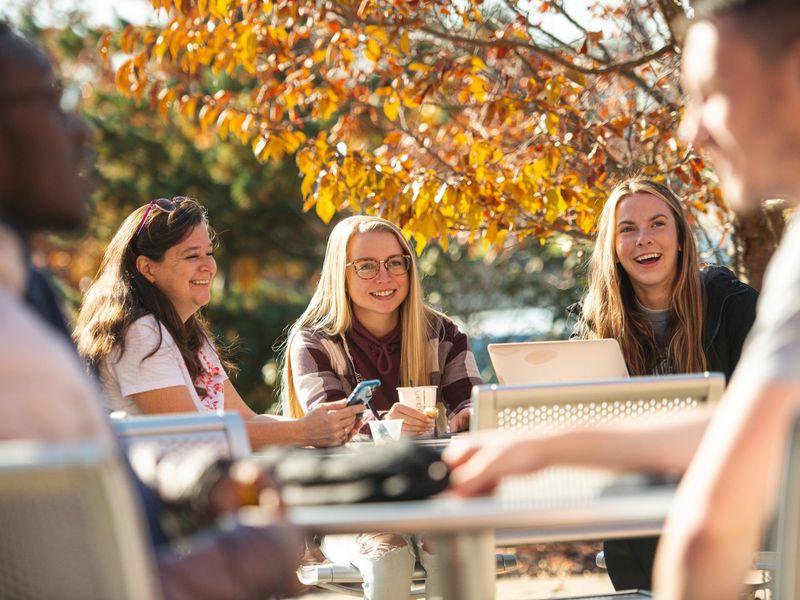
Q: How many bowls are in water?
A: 0